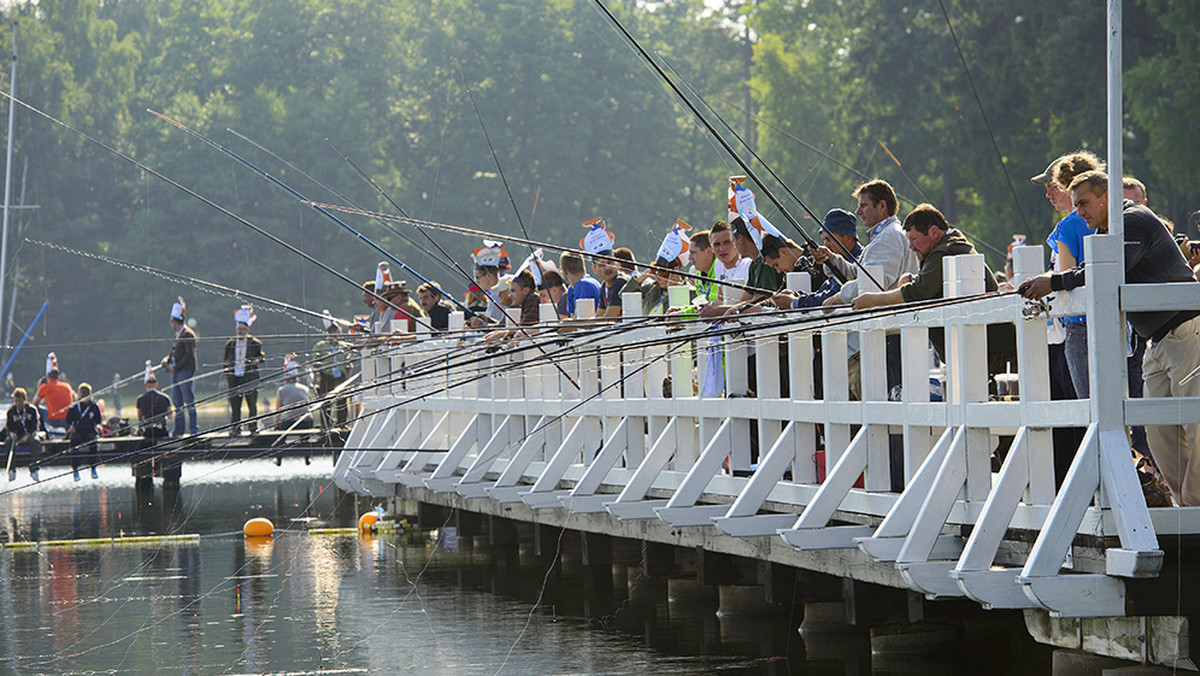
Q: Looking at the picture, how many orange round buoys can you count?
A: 2